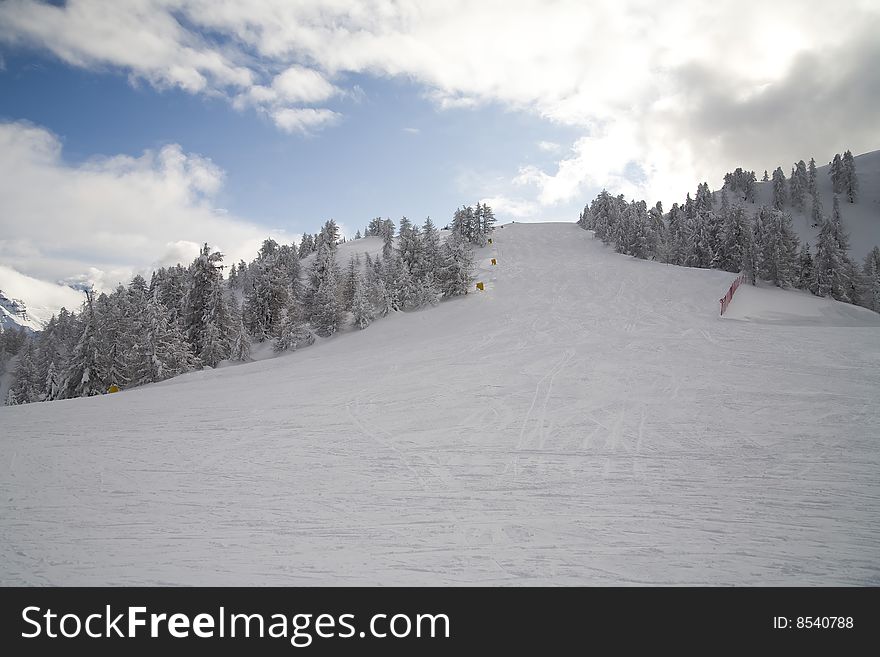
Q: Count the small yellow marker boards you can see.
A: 4